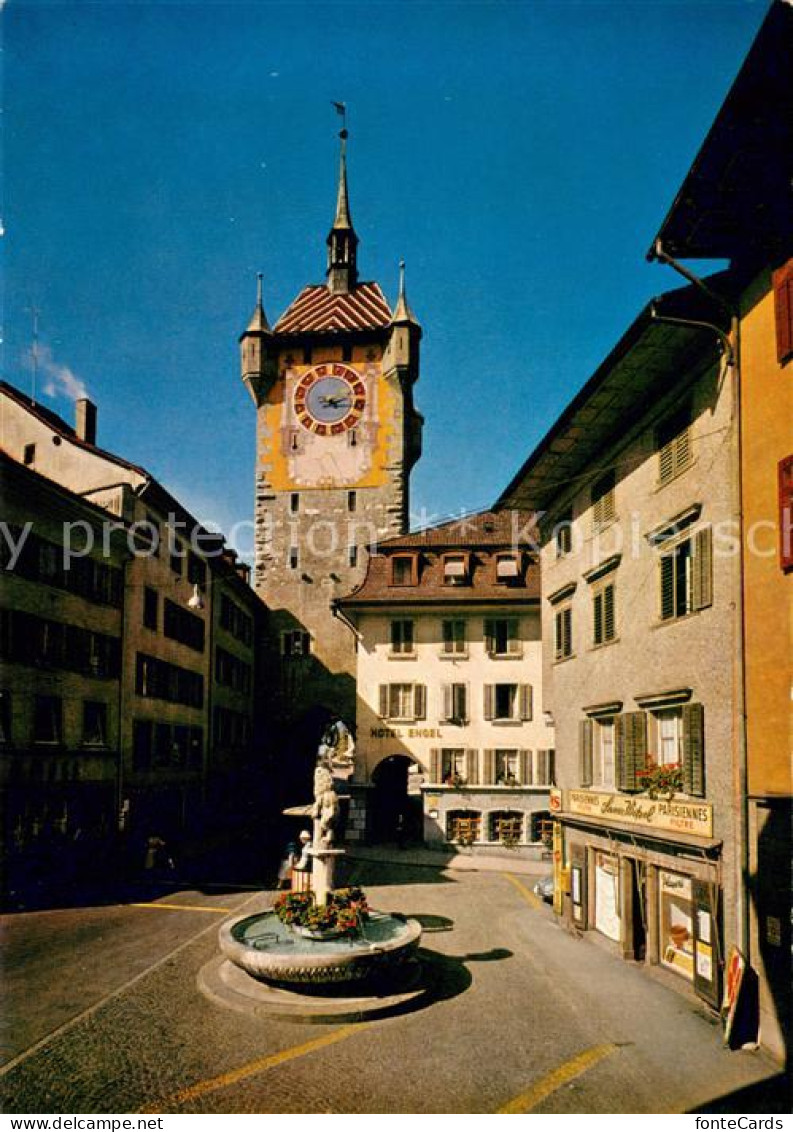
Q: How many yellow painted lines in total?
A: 4